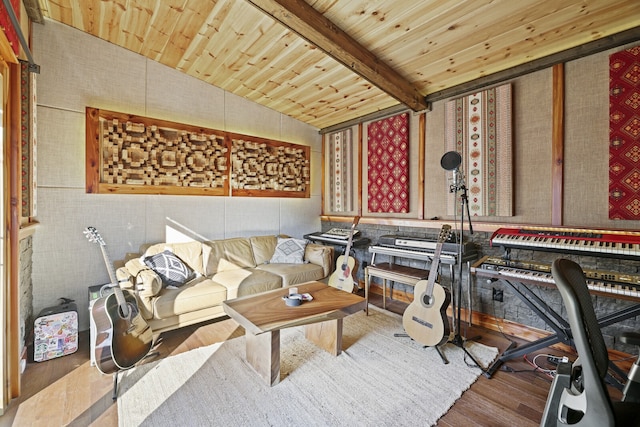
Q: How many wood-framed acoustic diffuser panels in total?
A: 2